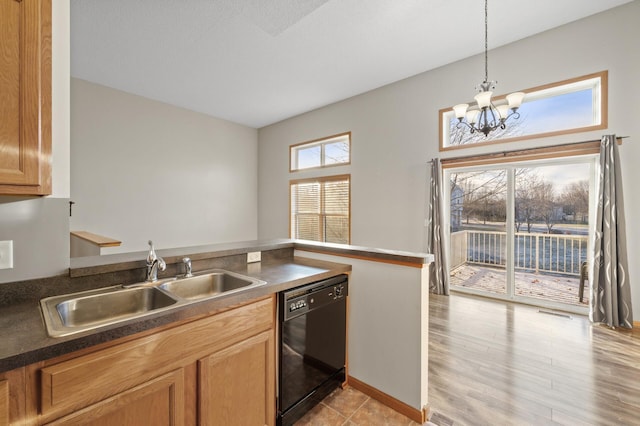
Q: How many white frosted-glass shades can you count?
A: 5